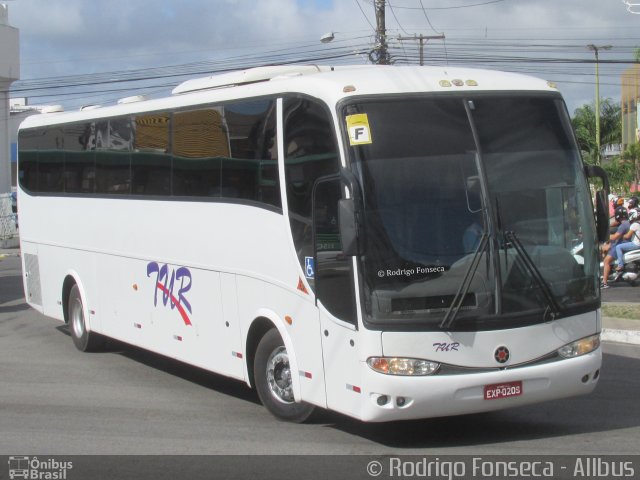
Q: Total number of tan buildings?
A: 1